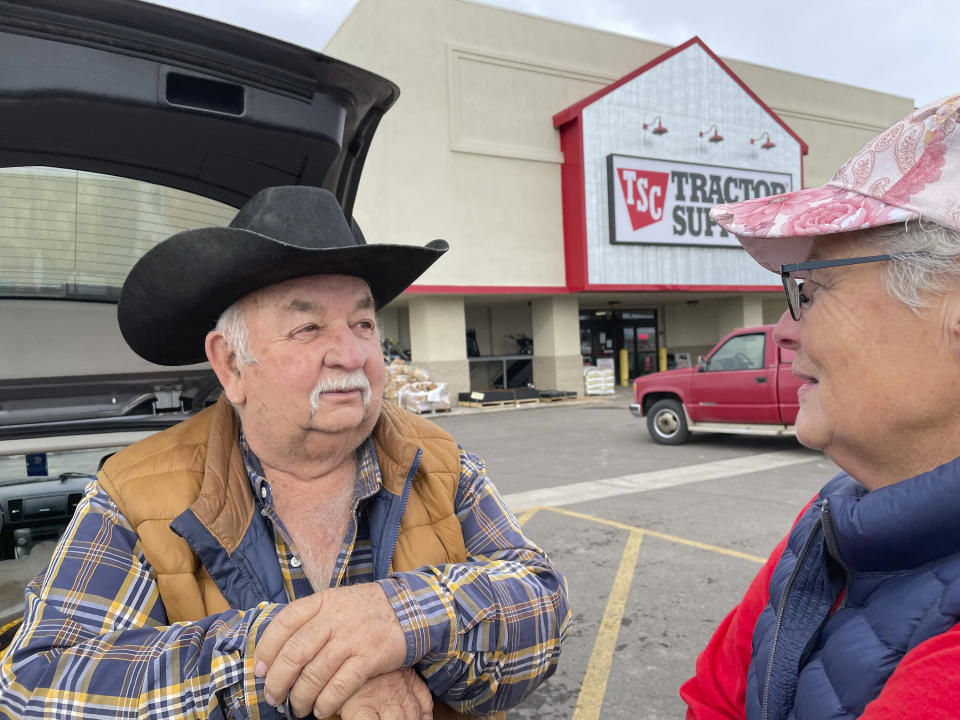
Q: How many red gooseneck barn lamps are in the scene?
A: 3